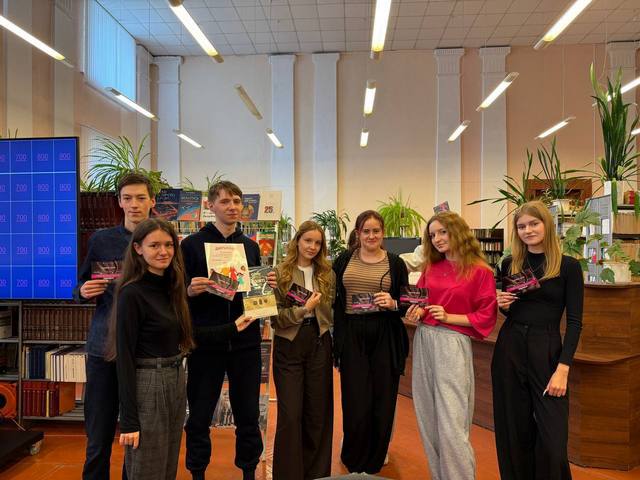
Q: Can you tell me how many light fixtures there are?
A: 15